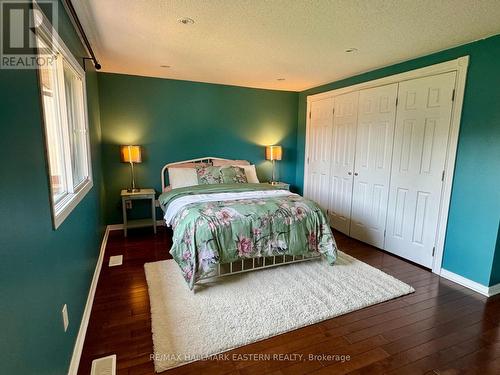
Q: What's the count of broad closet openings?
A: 1